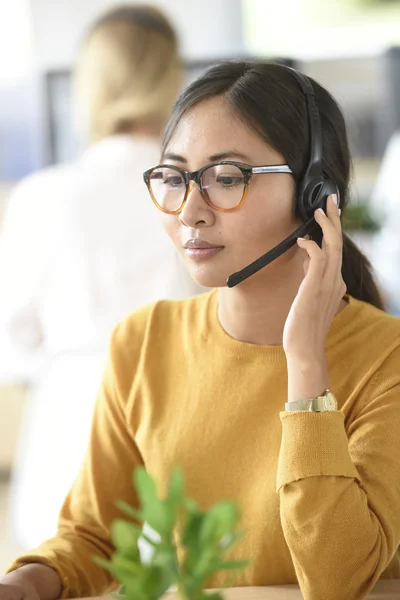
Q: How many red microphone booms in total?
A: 0